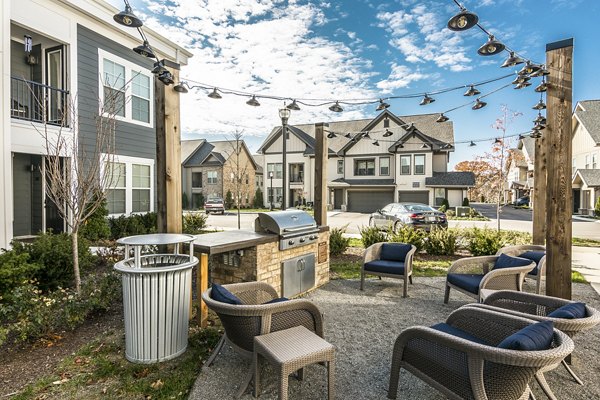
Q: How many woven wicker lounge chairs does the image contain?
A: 6